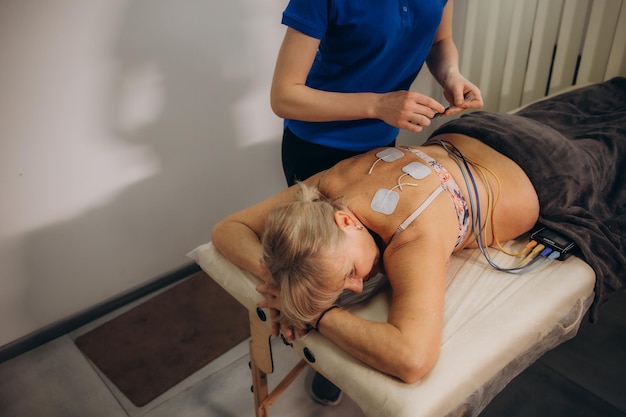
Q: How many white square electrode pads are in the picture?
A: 3